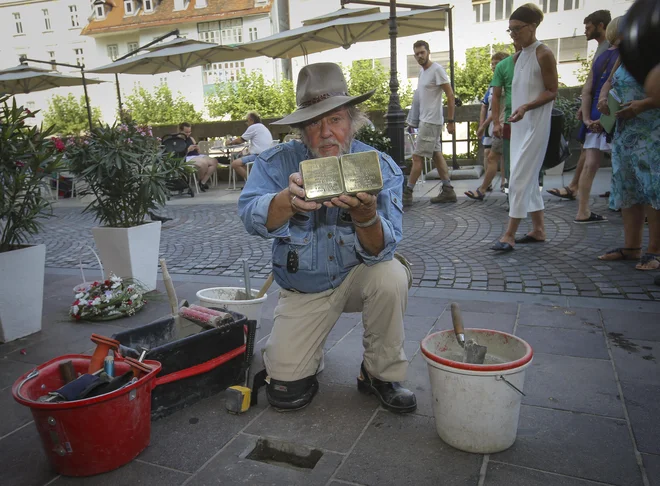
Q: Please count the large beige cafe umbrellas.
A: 3